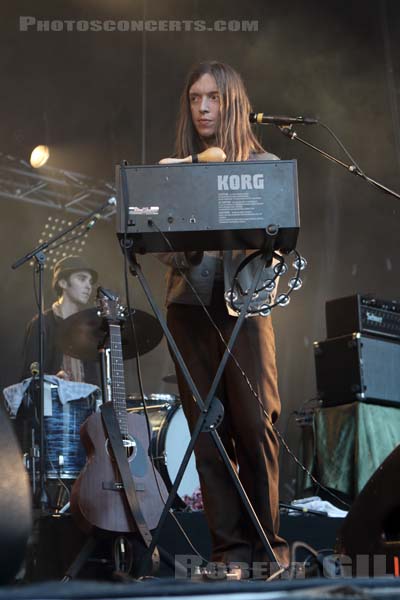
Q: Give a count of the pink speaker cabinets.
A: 0